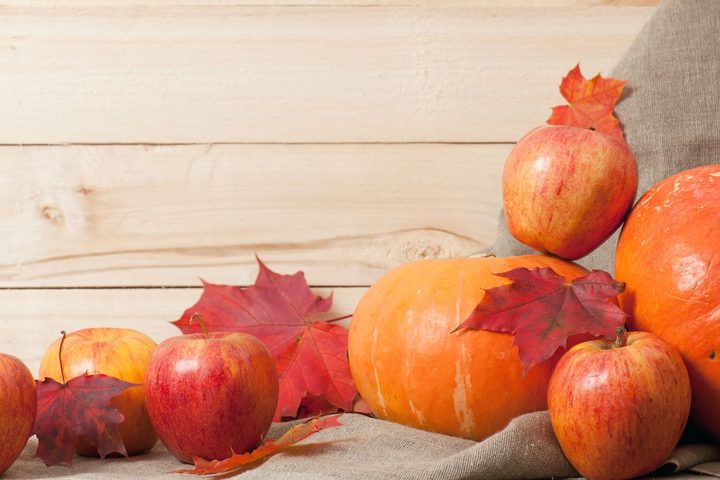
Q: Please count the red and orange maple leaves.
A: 5